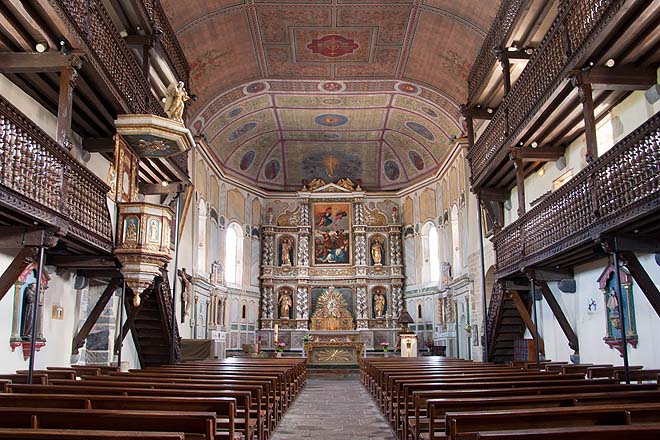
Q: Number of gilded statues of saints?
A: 4